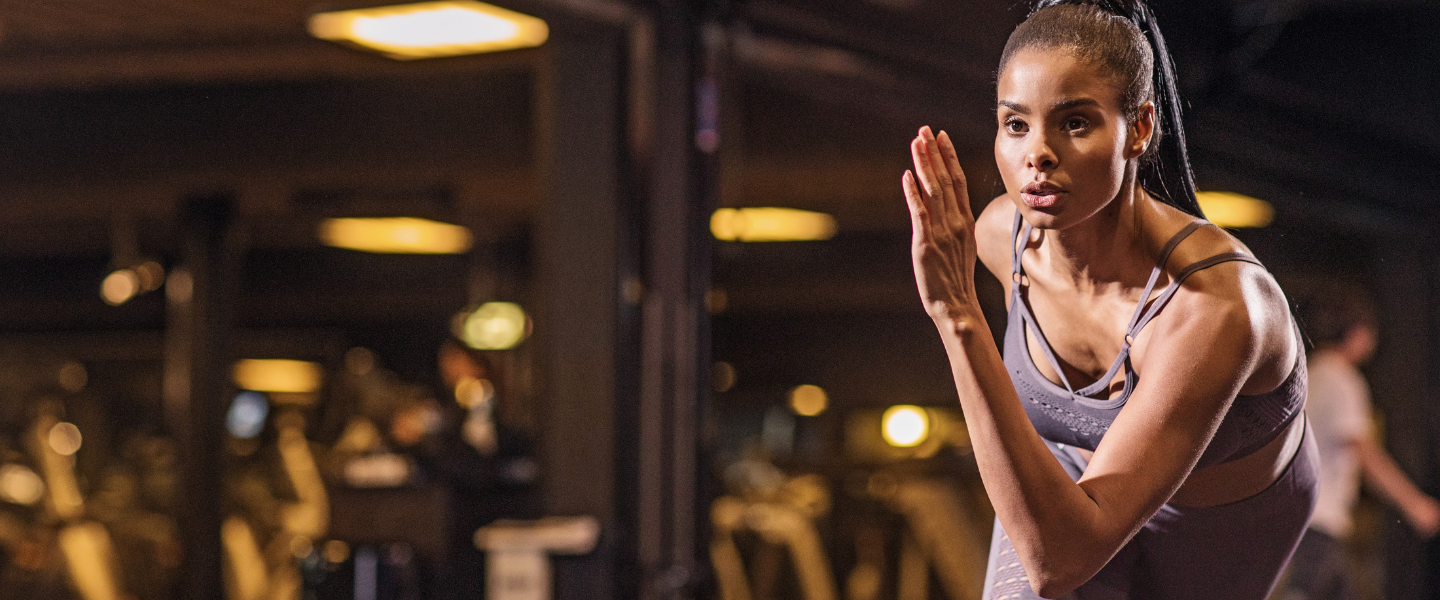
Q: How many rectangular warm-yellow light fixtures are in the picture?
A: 5